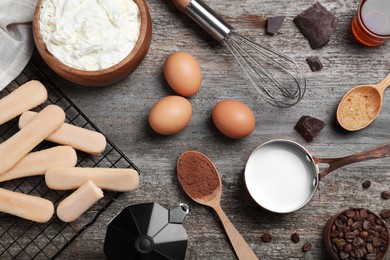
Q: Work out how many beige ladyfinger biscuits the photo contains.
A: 7